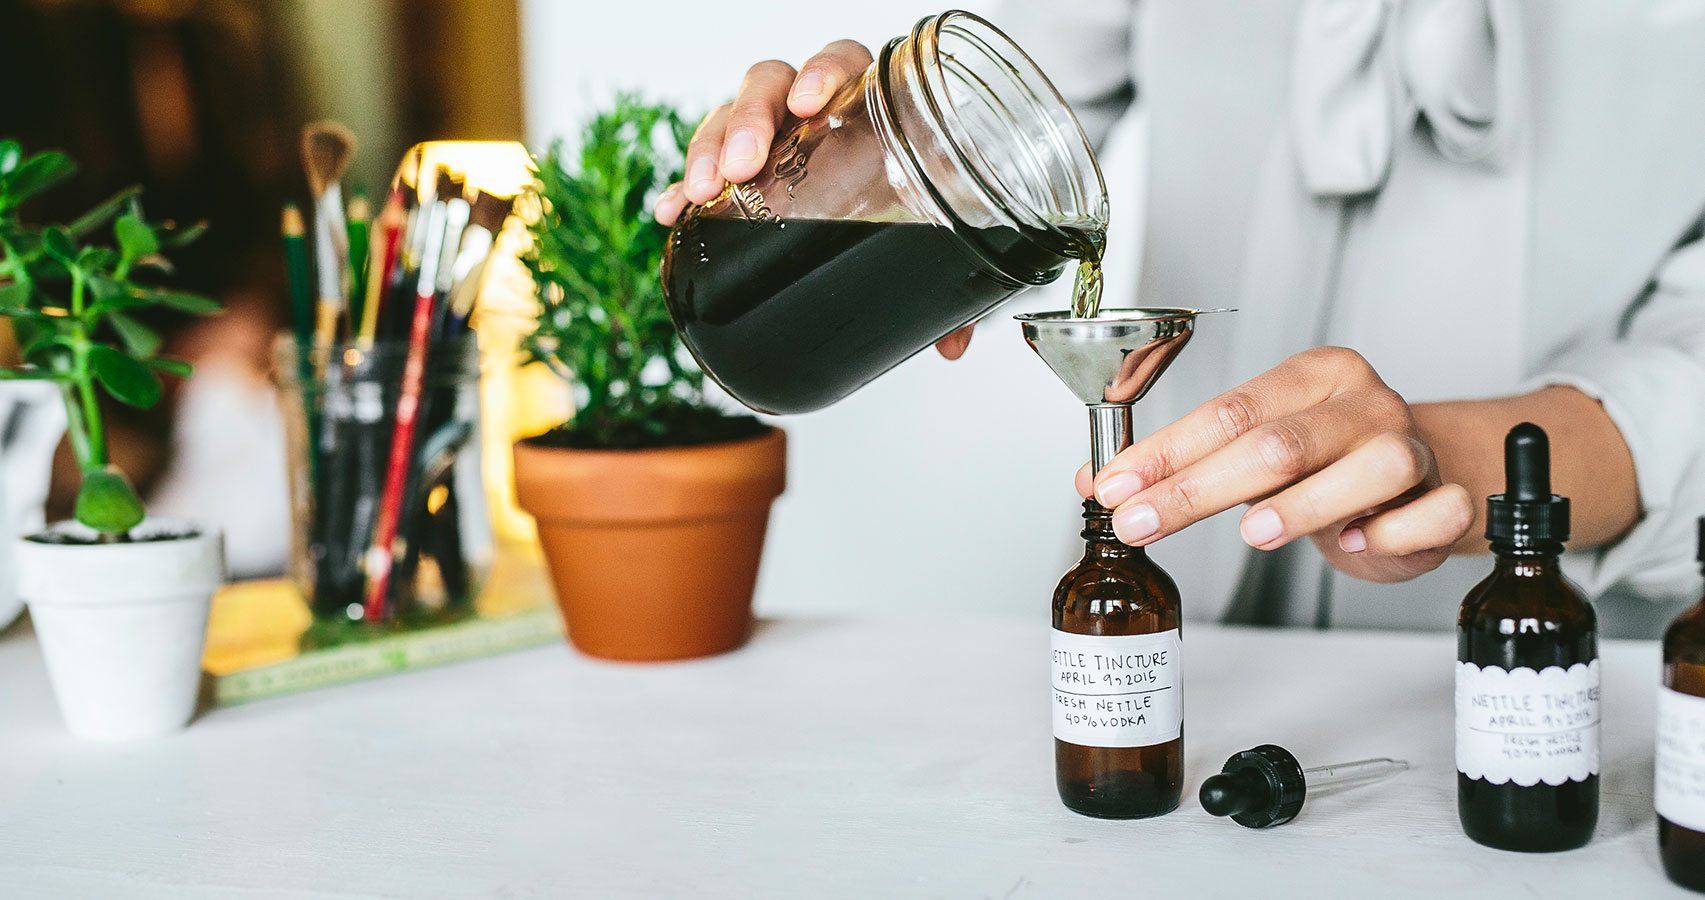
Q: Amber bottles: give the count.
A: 3